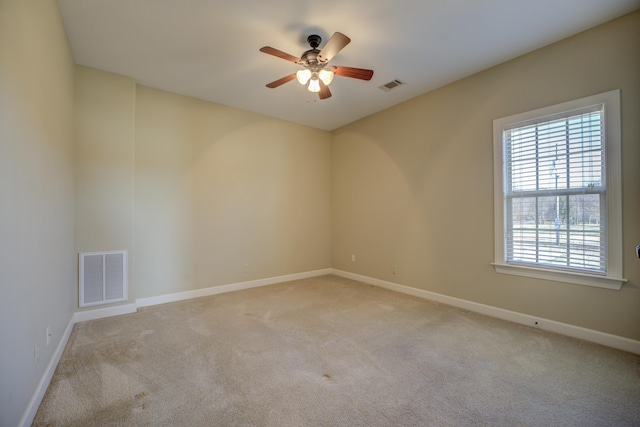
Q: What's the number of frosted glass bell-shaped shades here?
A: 3